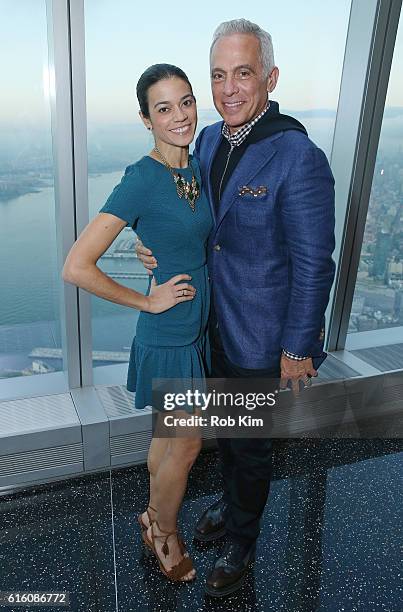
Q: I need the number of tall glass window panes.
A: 3